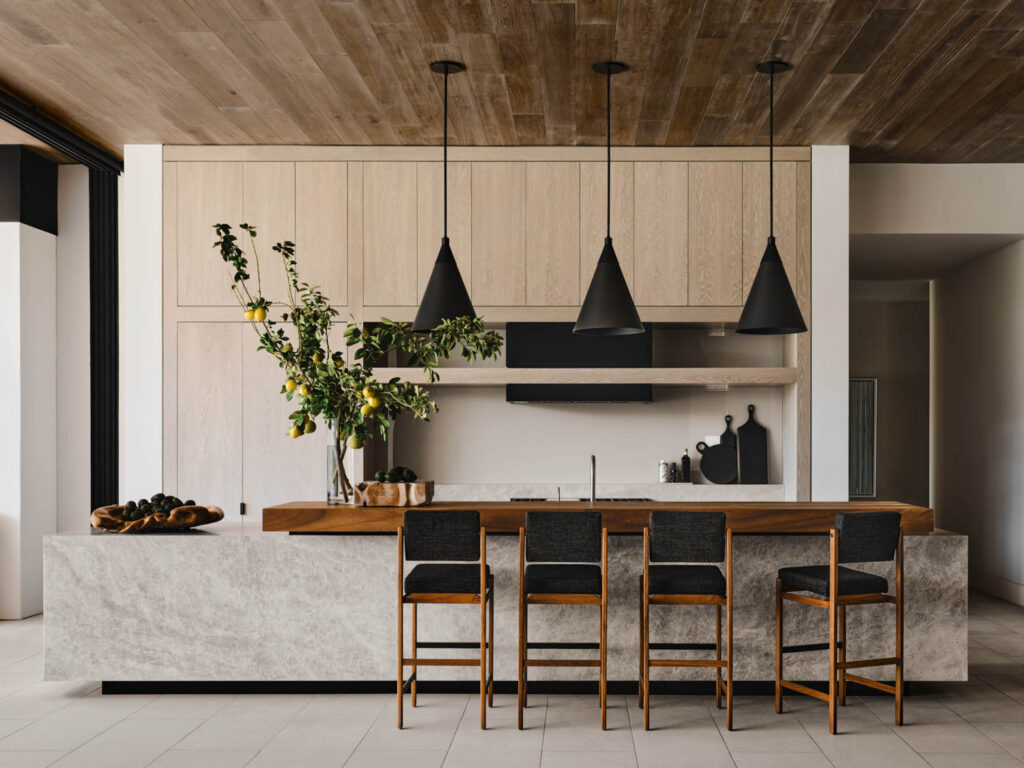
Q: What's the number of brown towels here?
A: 0